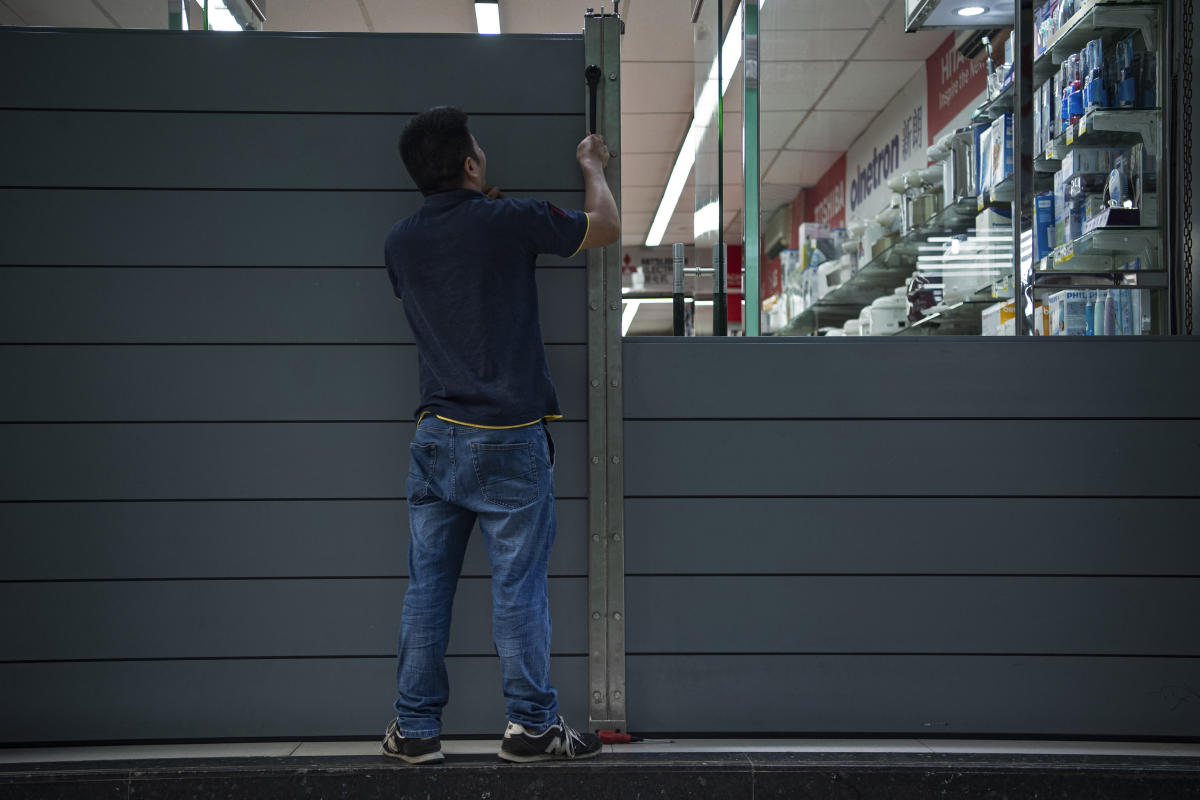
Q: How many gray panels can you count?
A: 14